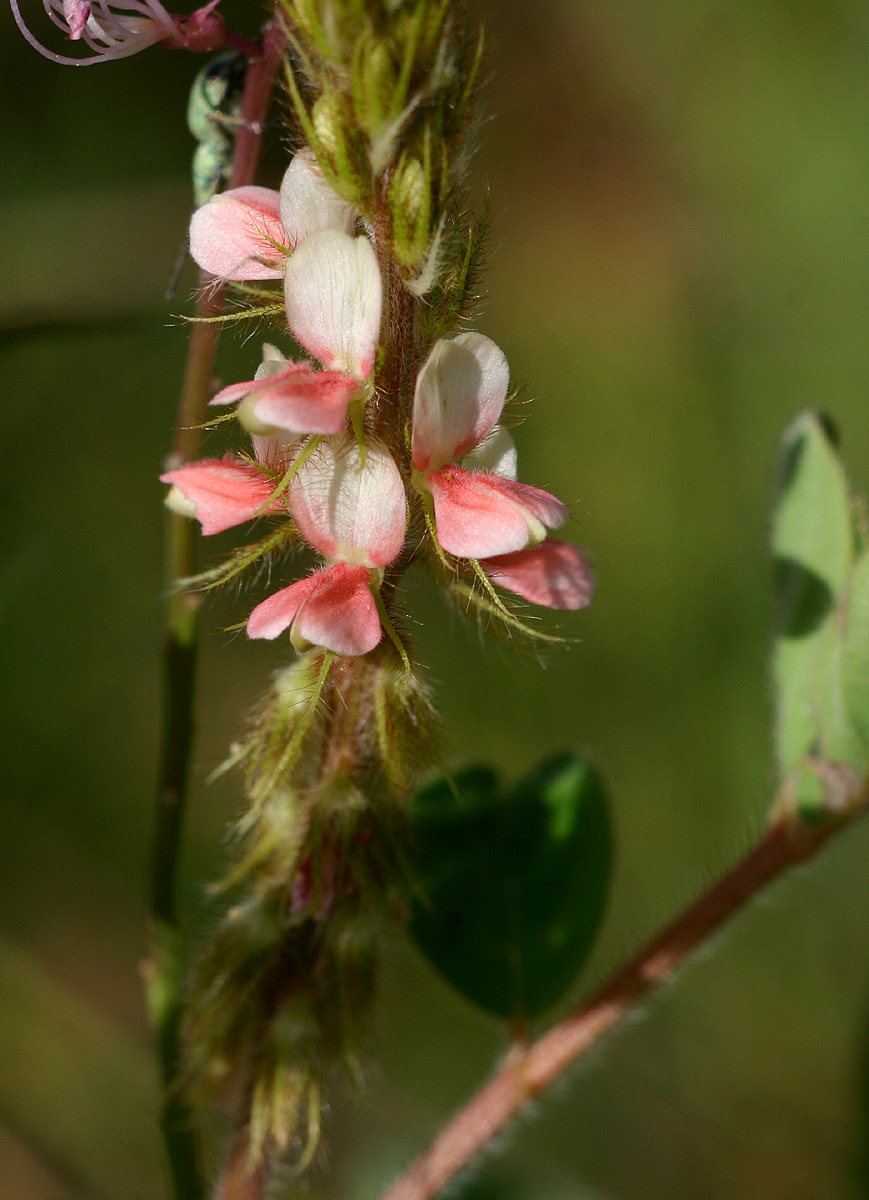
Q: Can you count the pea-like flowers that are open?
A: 6